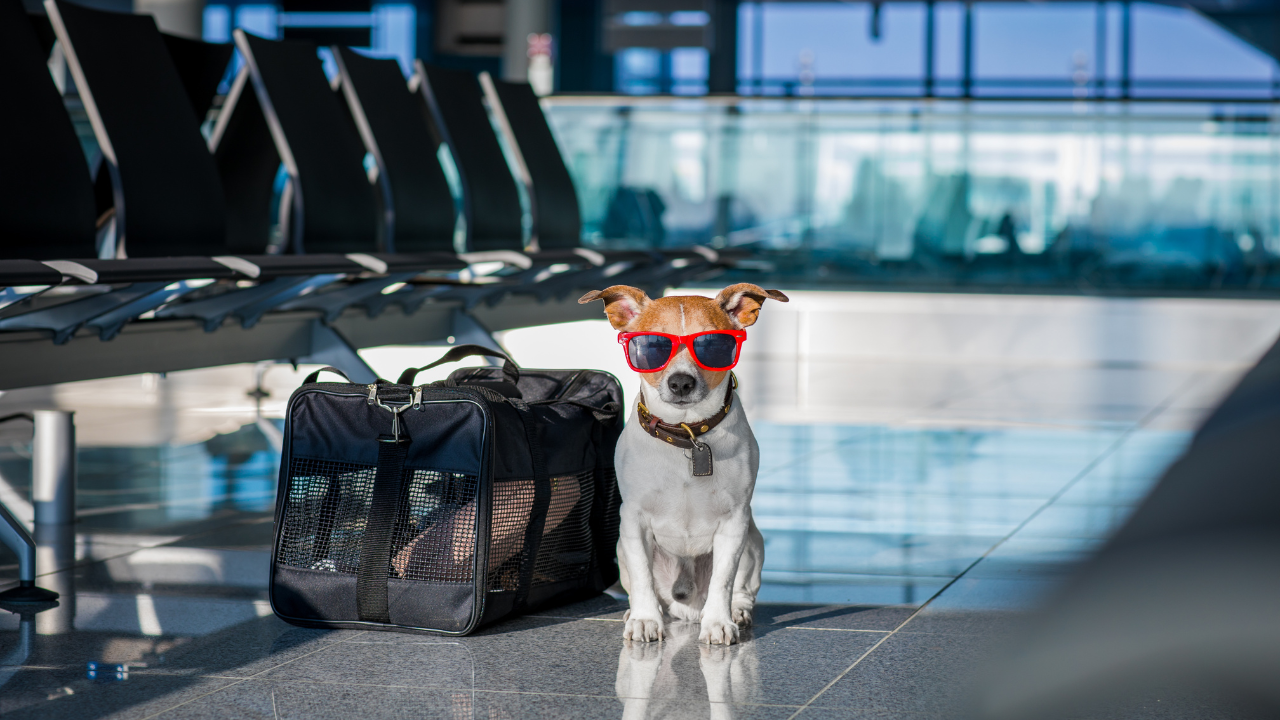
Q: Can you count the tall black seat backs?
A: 6